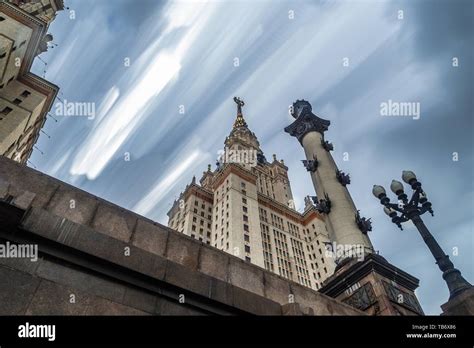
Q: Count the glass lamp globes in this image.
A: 5